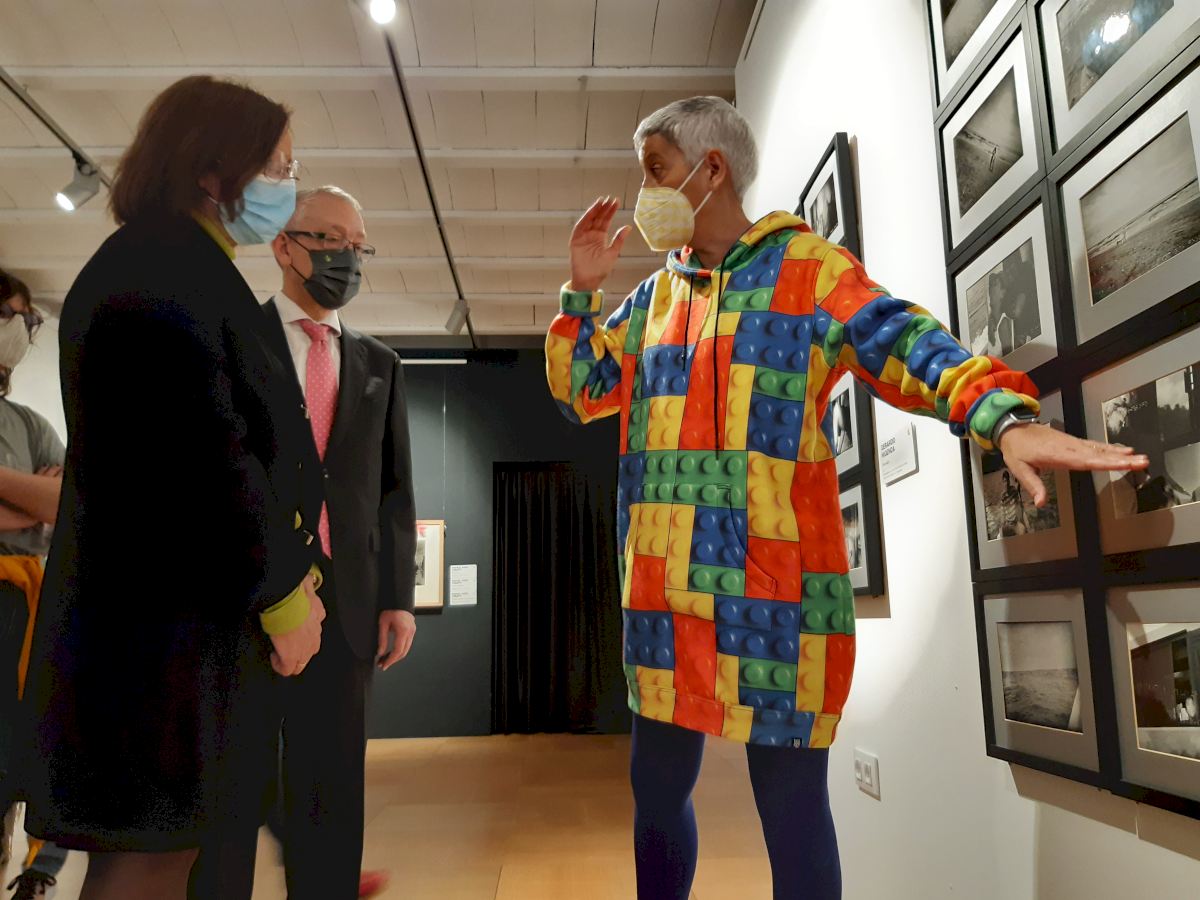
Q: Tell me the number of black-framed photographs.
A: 12